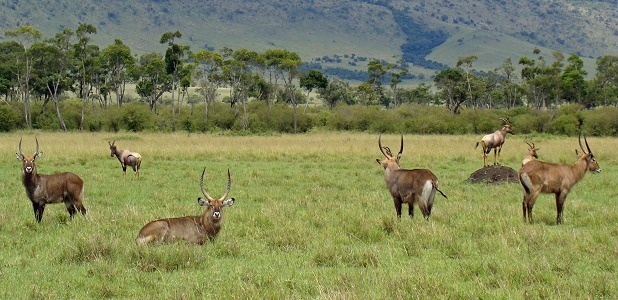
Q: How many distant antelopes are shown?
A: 3